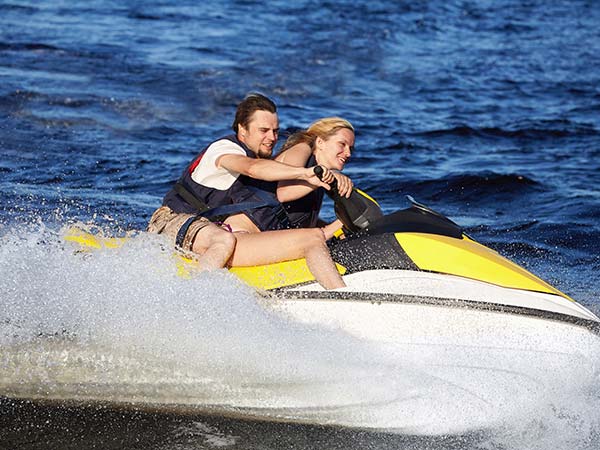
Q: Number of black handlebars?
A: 1